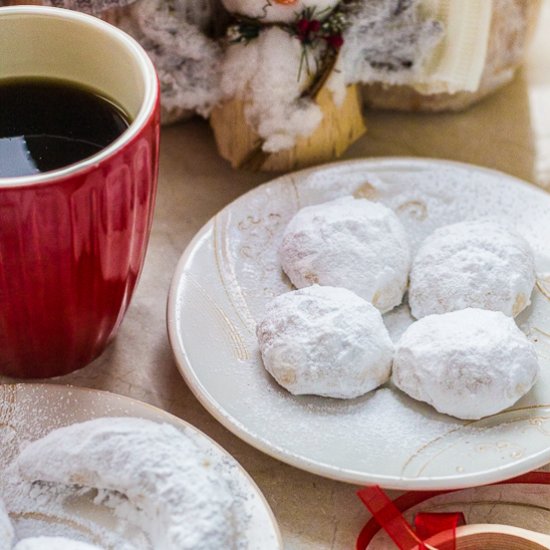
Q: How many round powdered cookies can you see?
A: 4